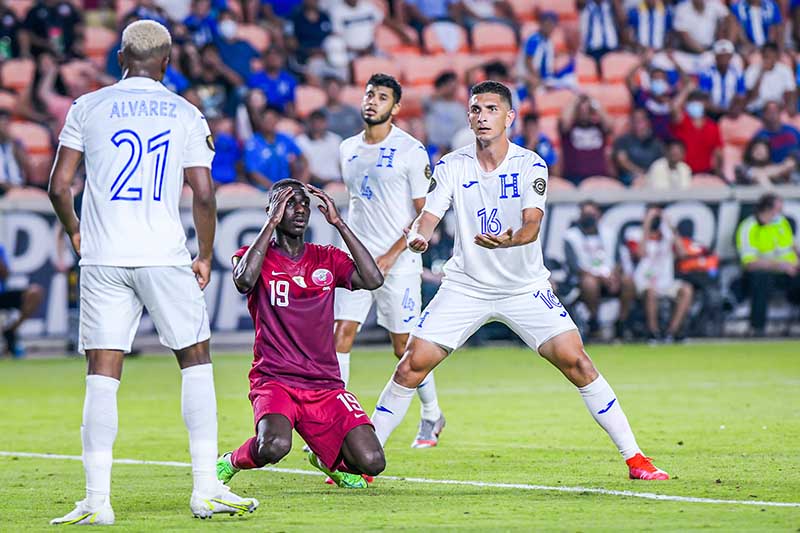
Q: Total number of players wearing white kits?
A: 3